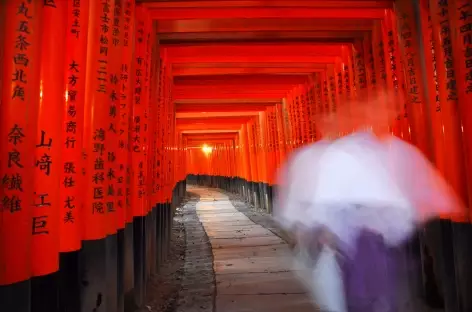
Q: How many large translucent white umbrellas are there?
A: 1